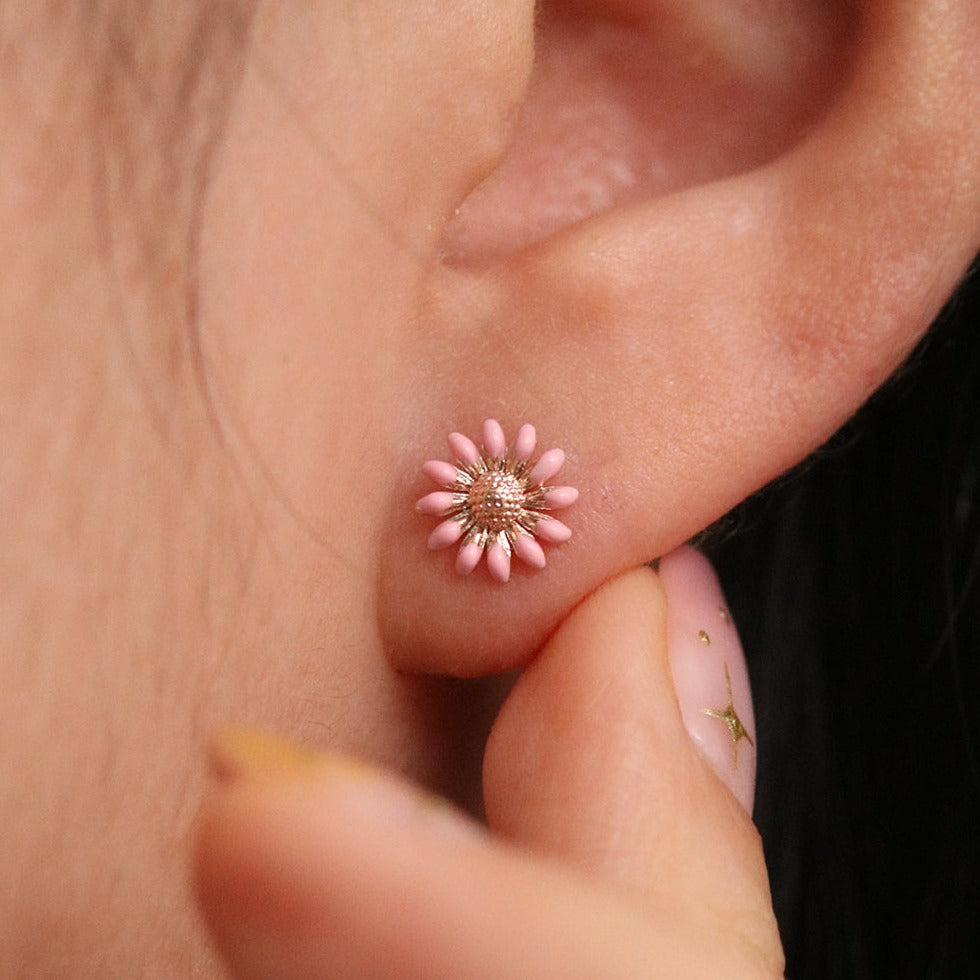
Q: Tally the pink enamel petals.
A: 12